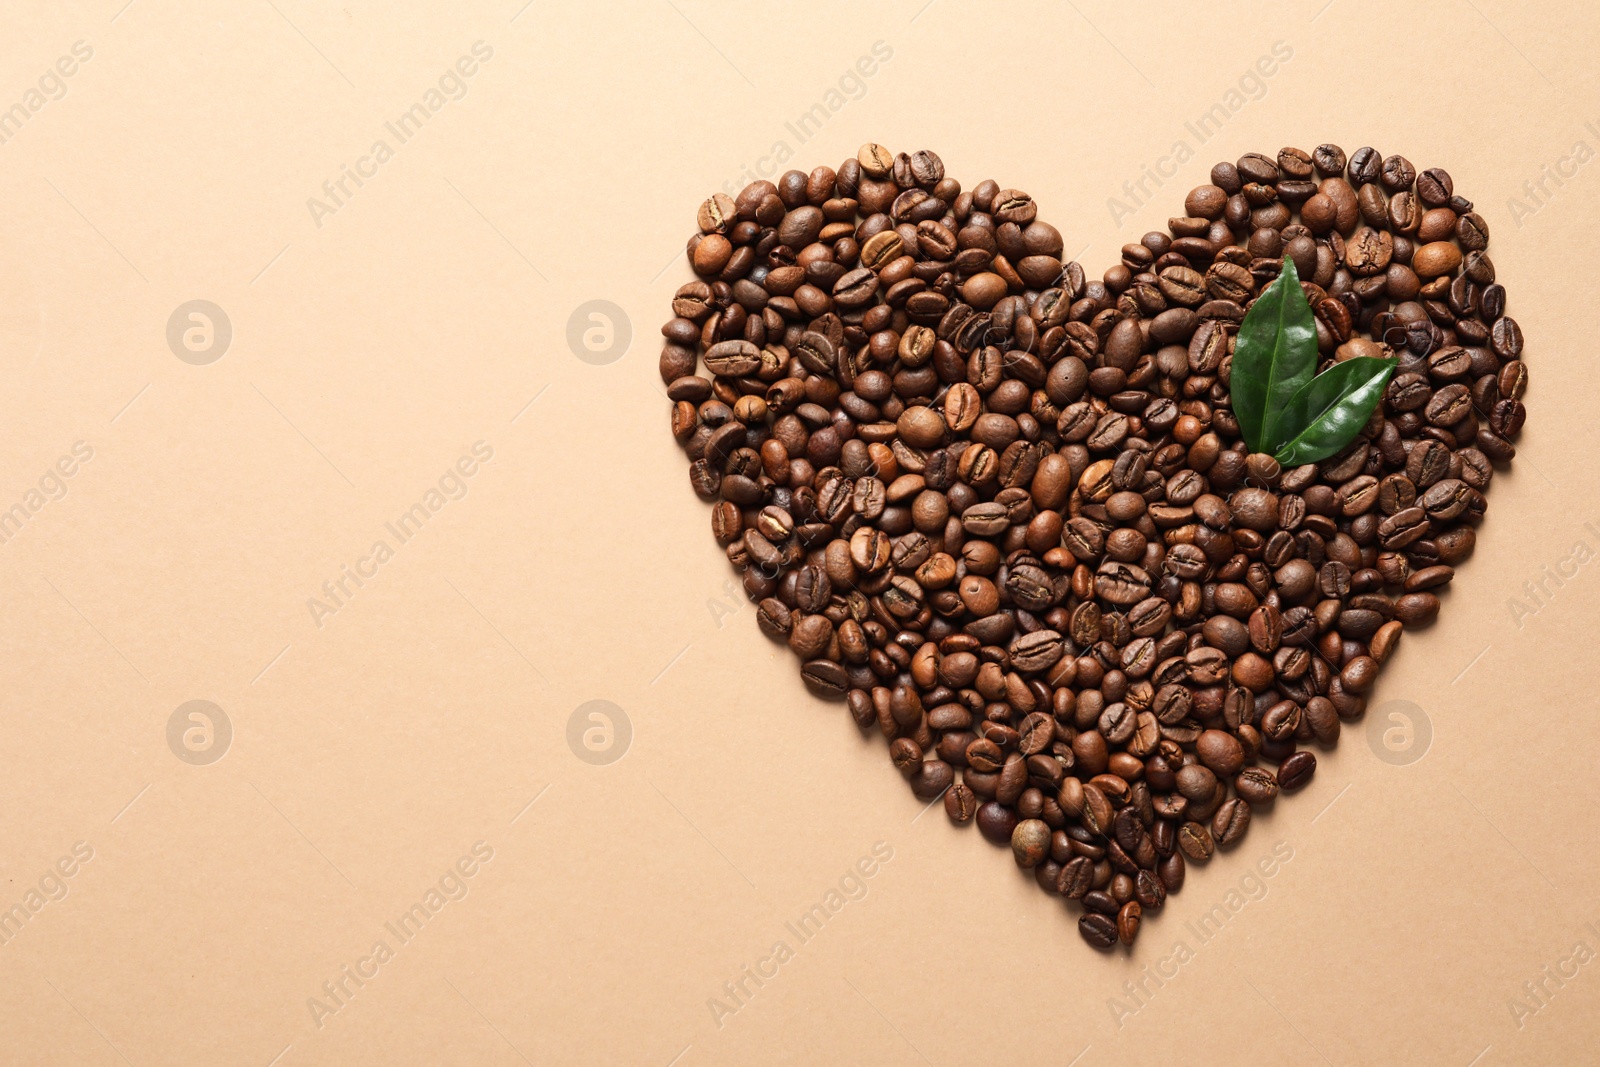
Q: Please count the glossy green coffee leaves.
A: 2